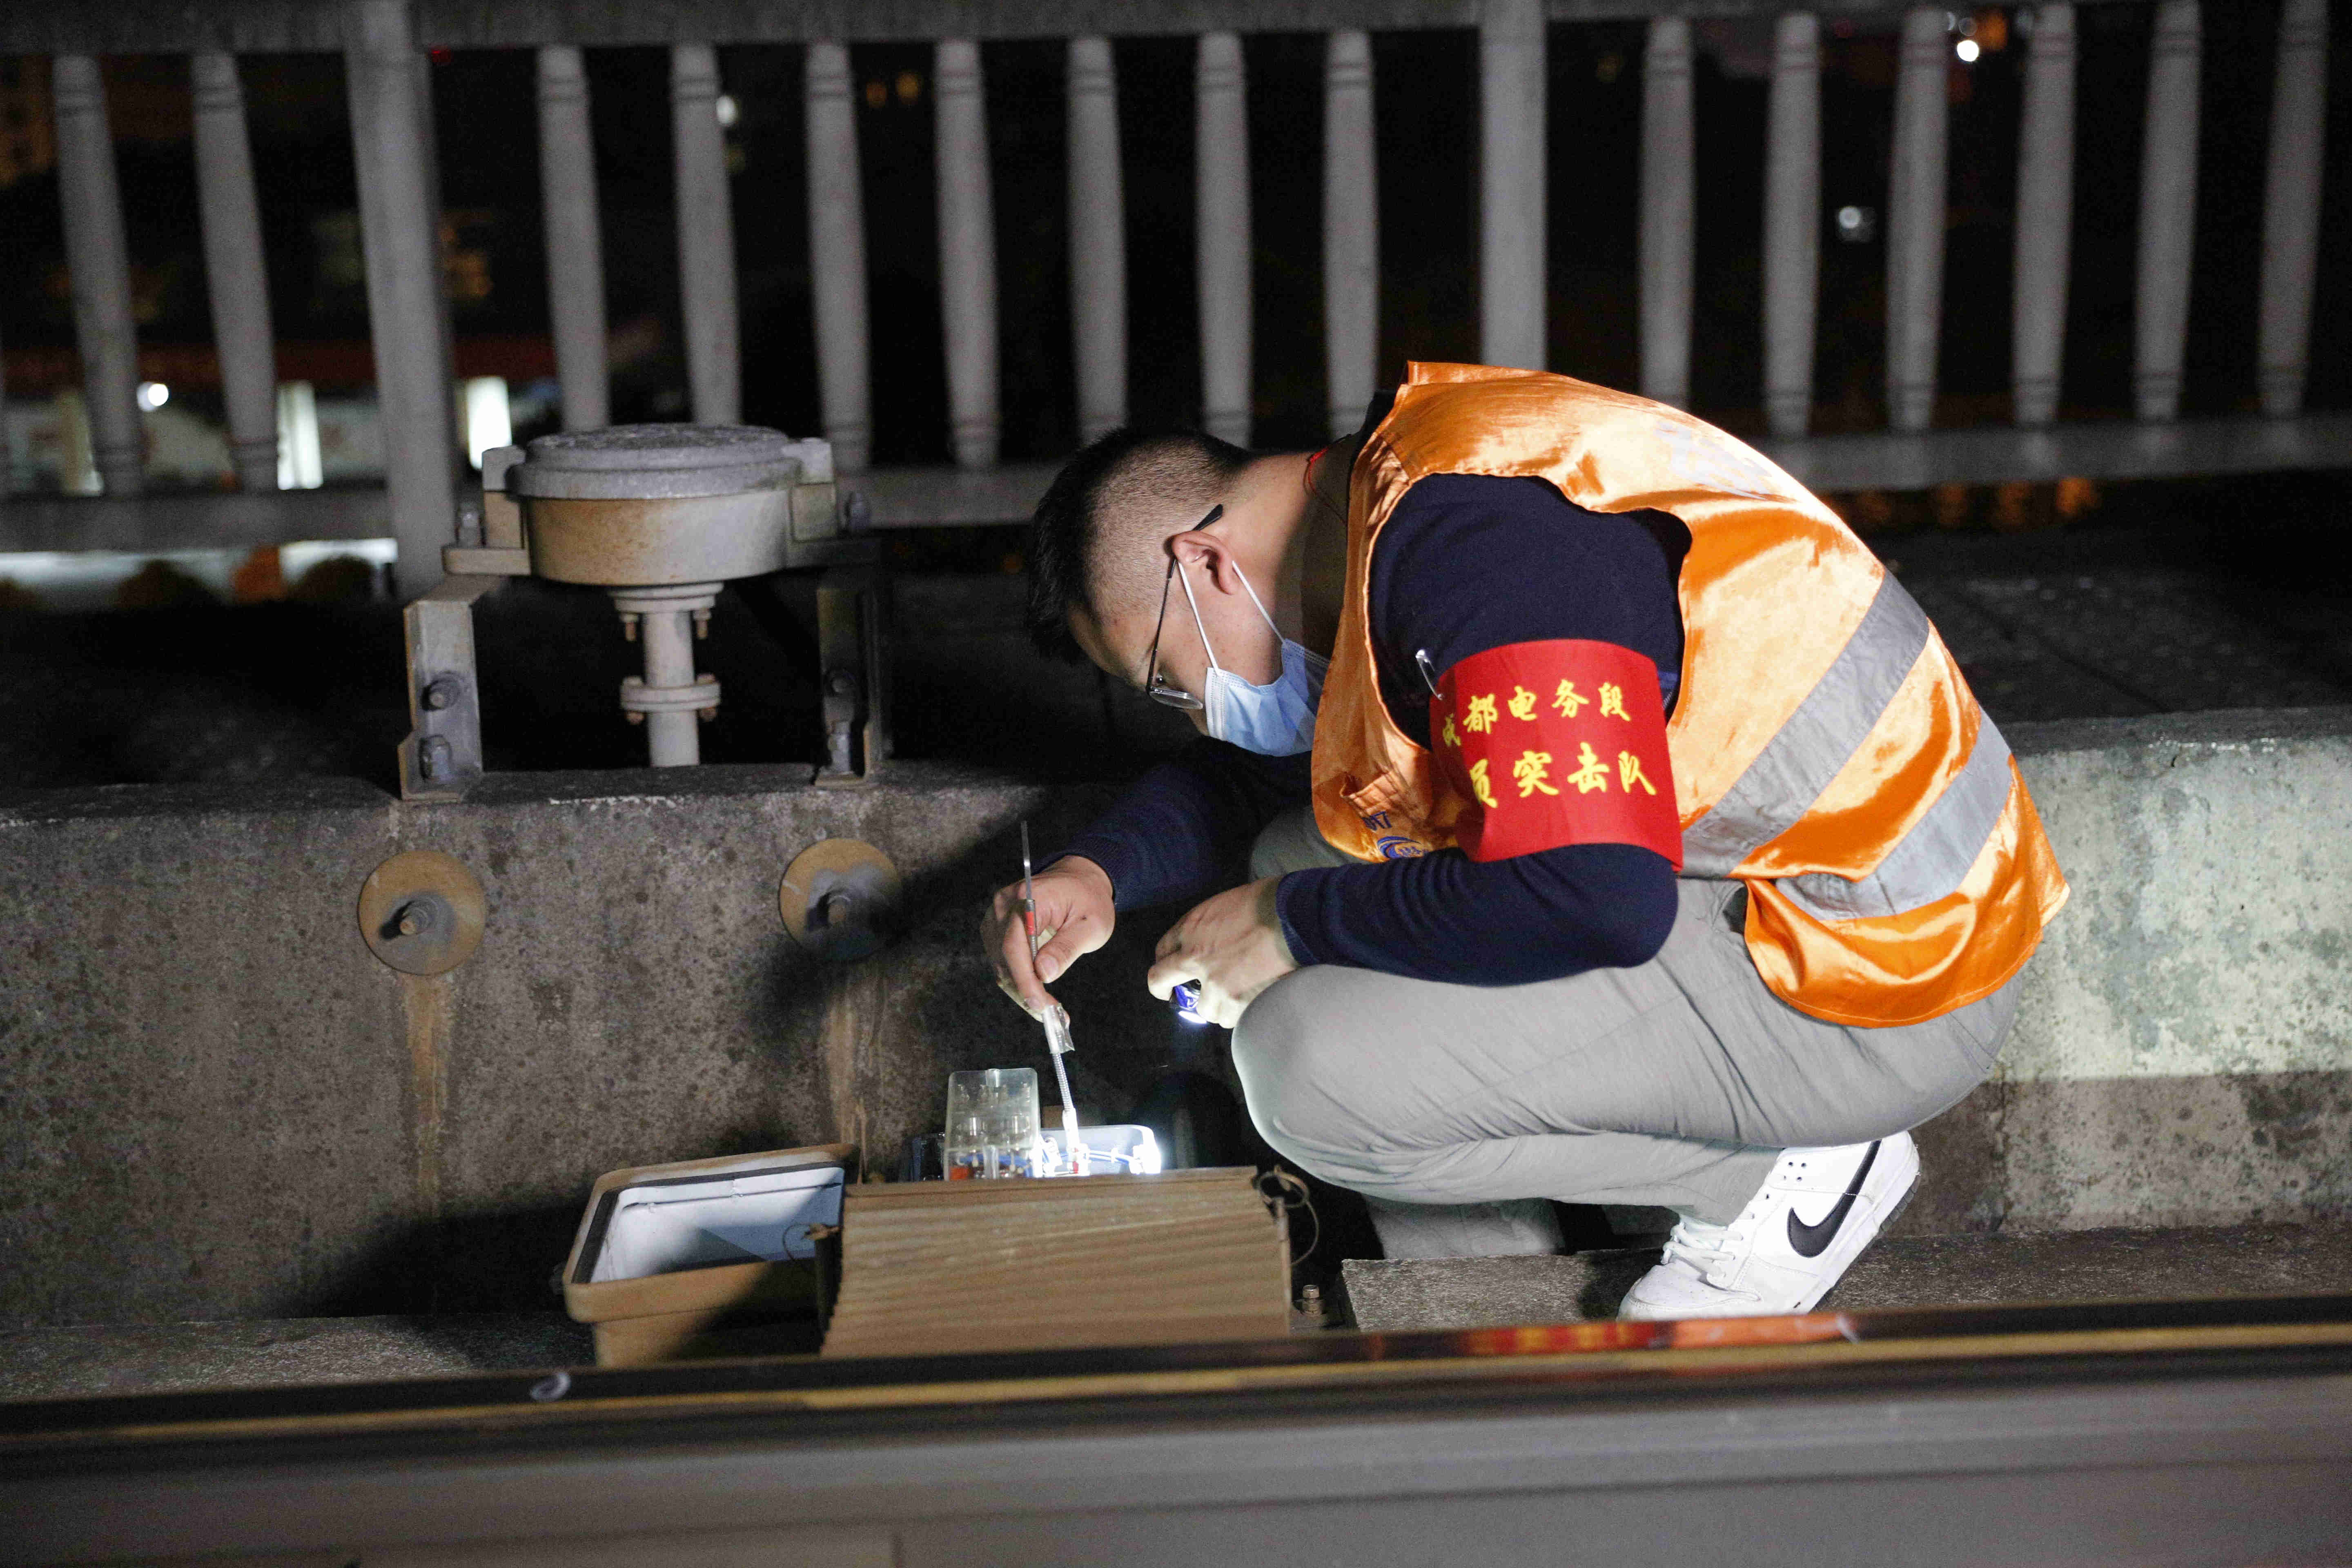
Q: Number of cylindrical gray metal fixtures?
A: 1